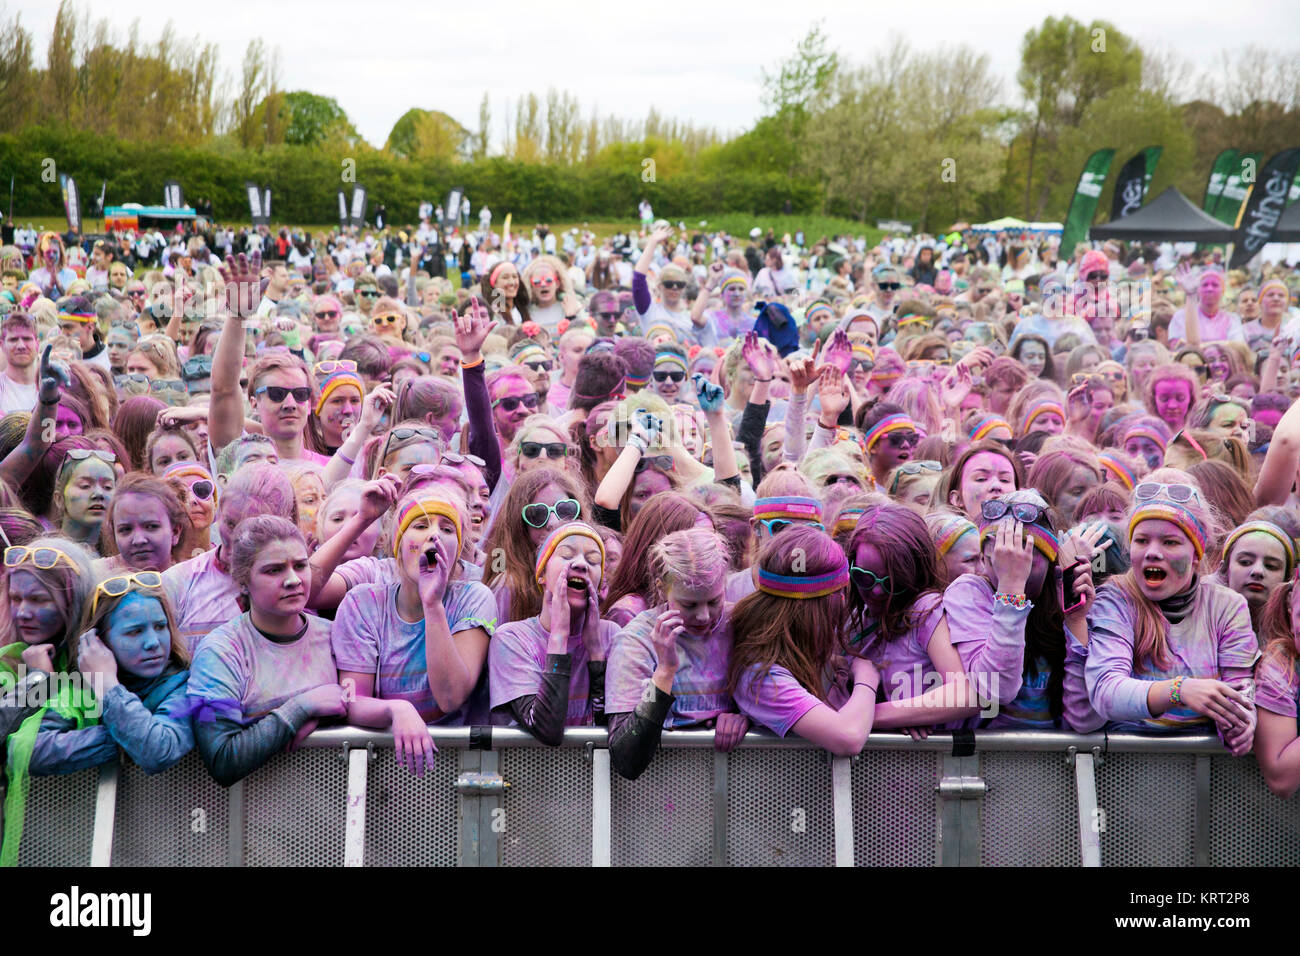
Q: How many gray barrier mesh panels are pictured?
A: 11